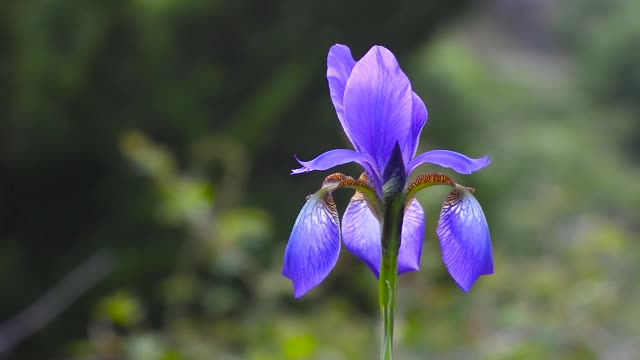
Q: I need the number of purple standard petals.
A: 3